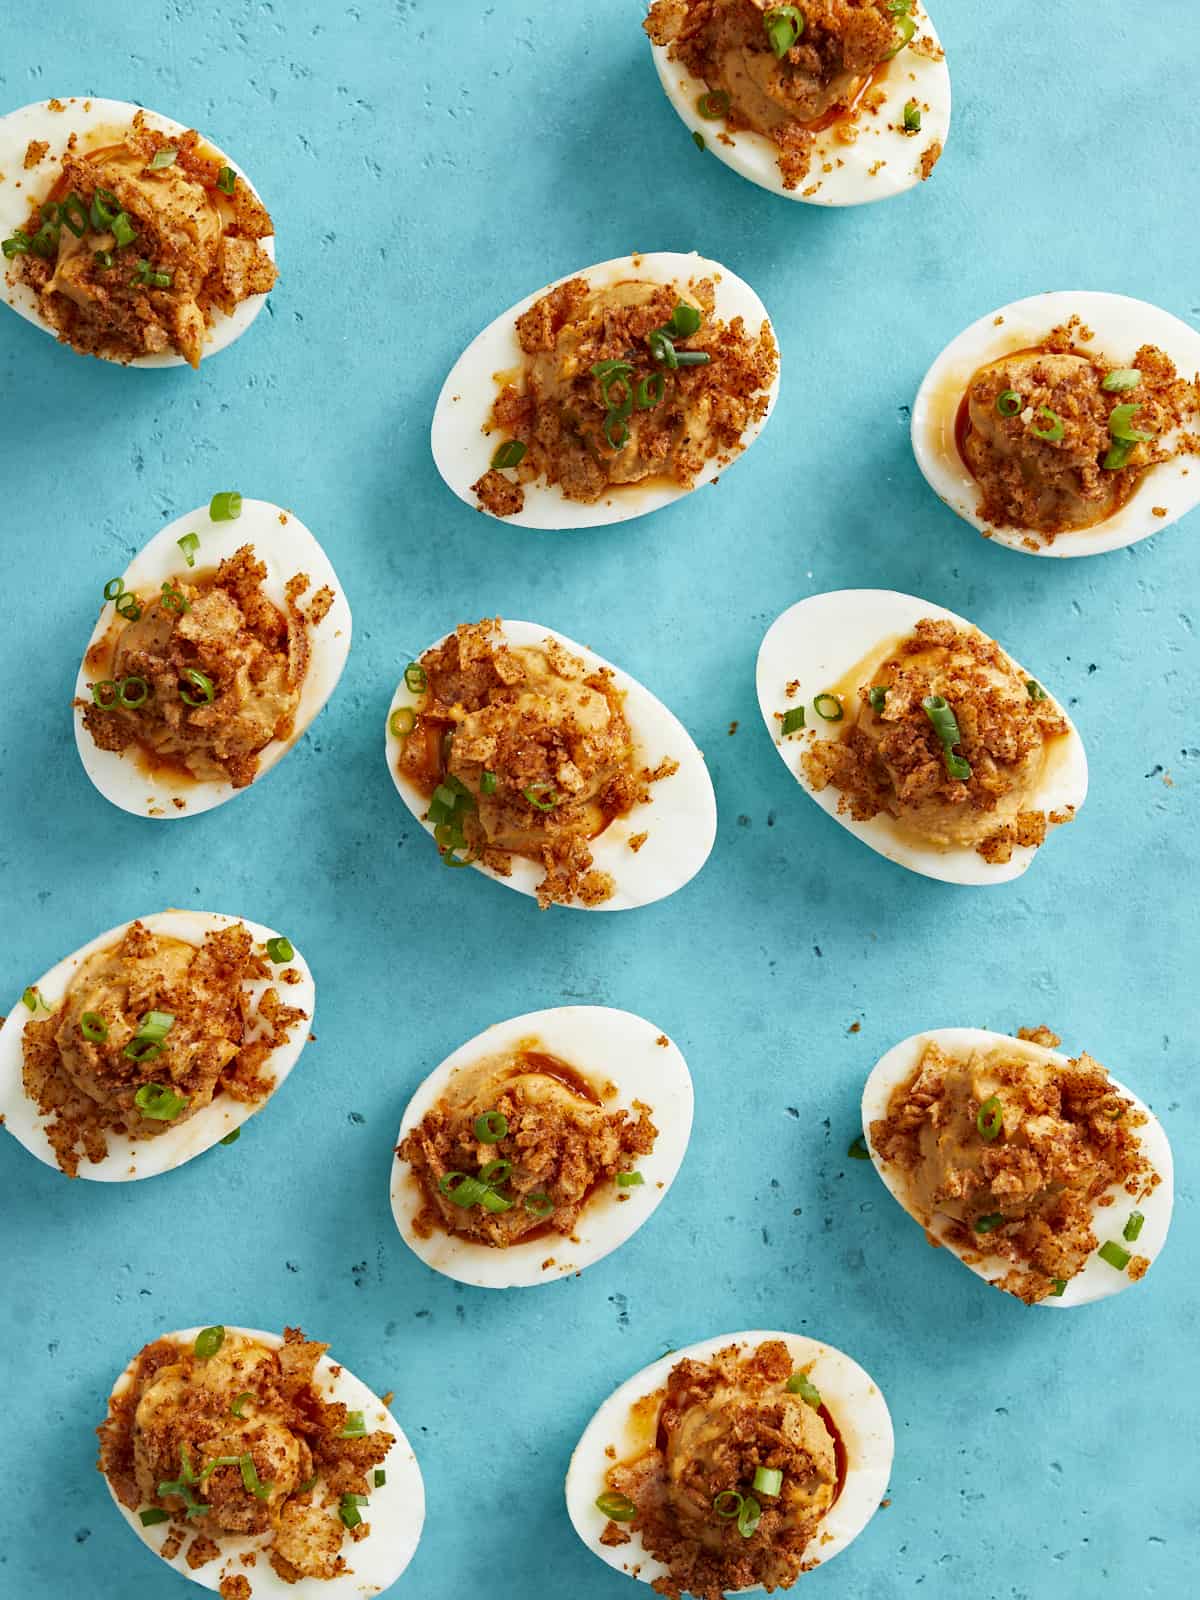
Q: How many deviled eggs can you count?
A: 12